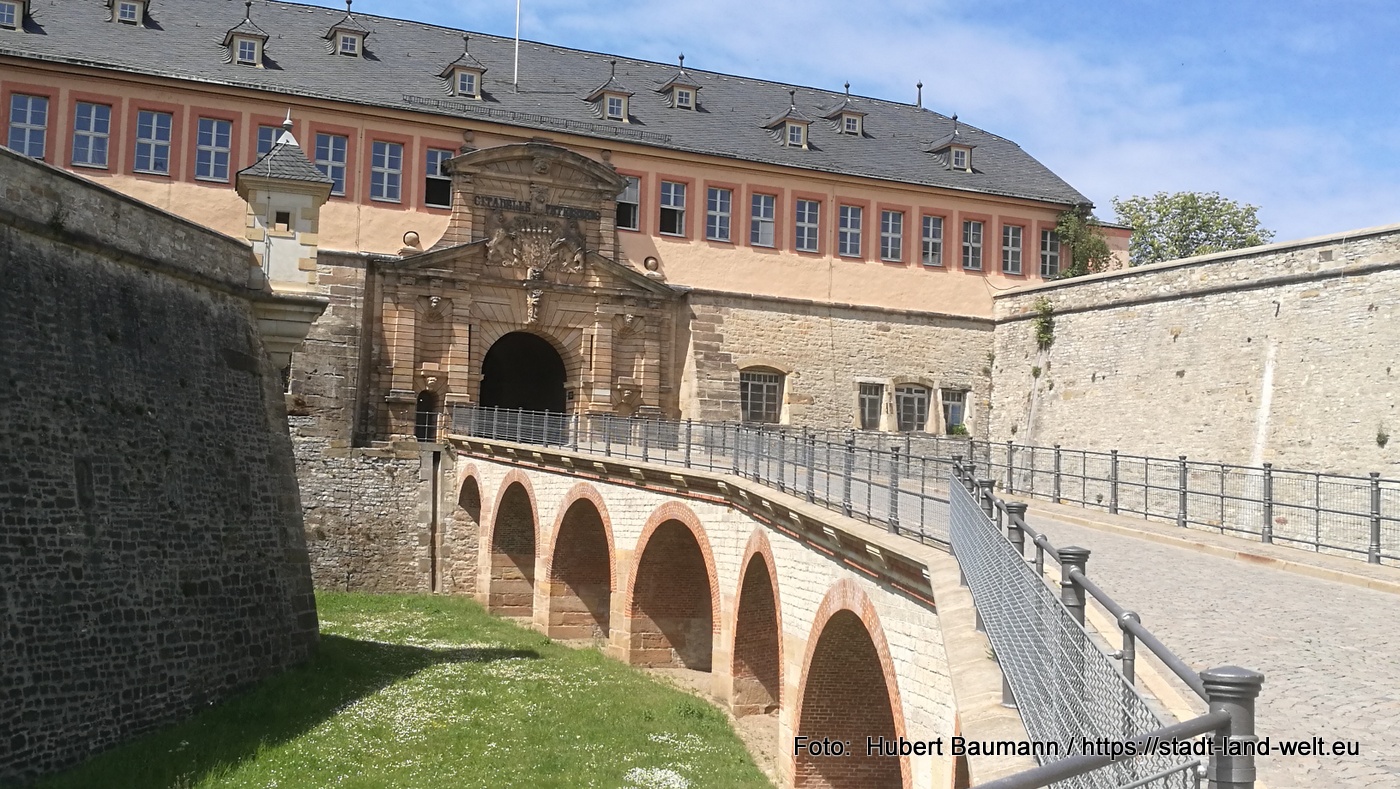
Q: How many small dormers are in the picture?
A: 10